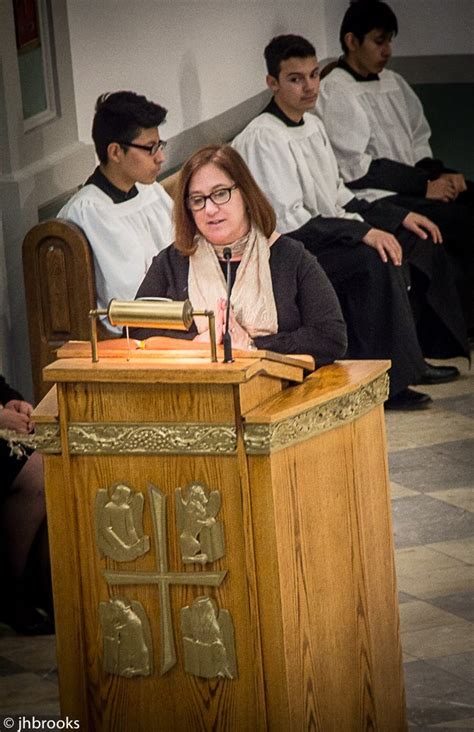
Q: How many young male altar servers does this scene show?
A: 3